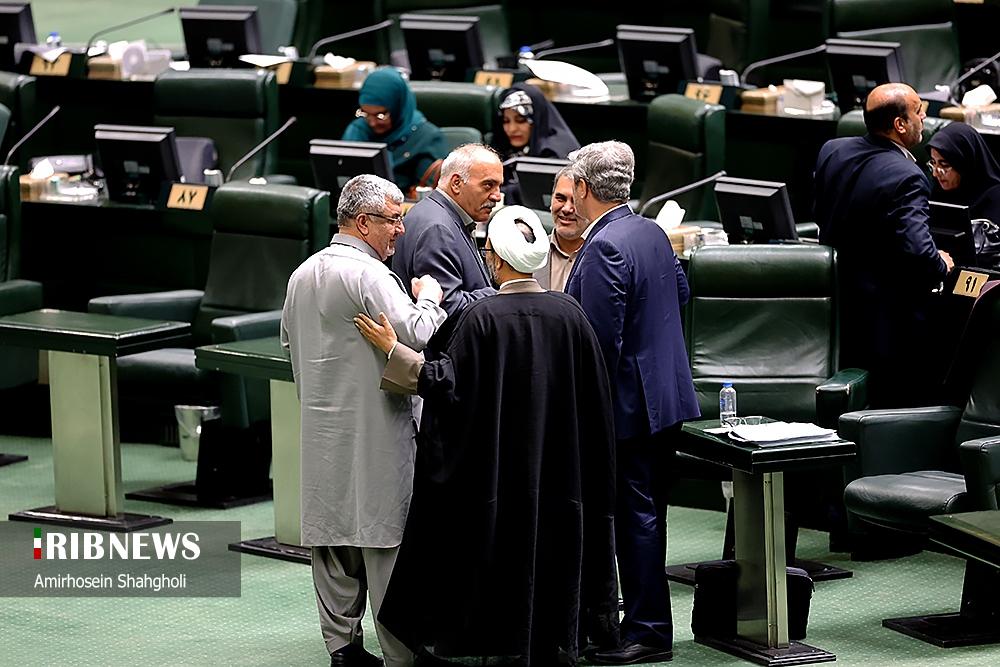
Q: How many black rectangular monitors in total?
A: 10